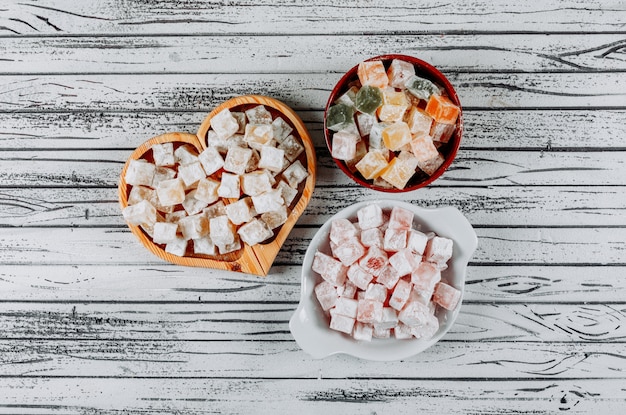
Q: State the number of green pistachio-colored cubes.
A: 3